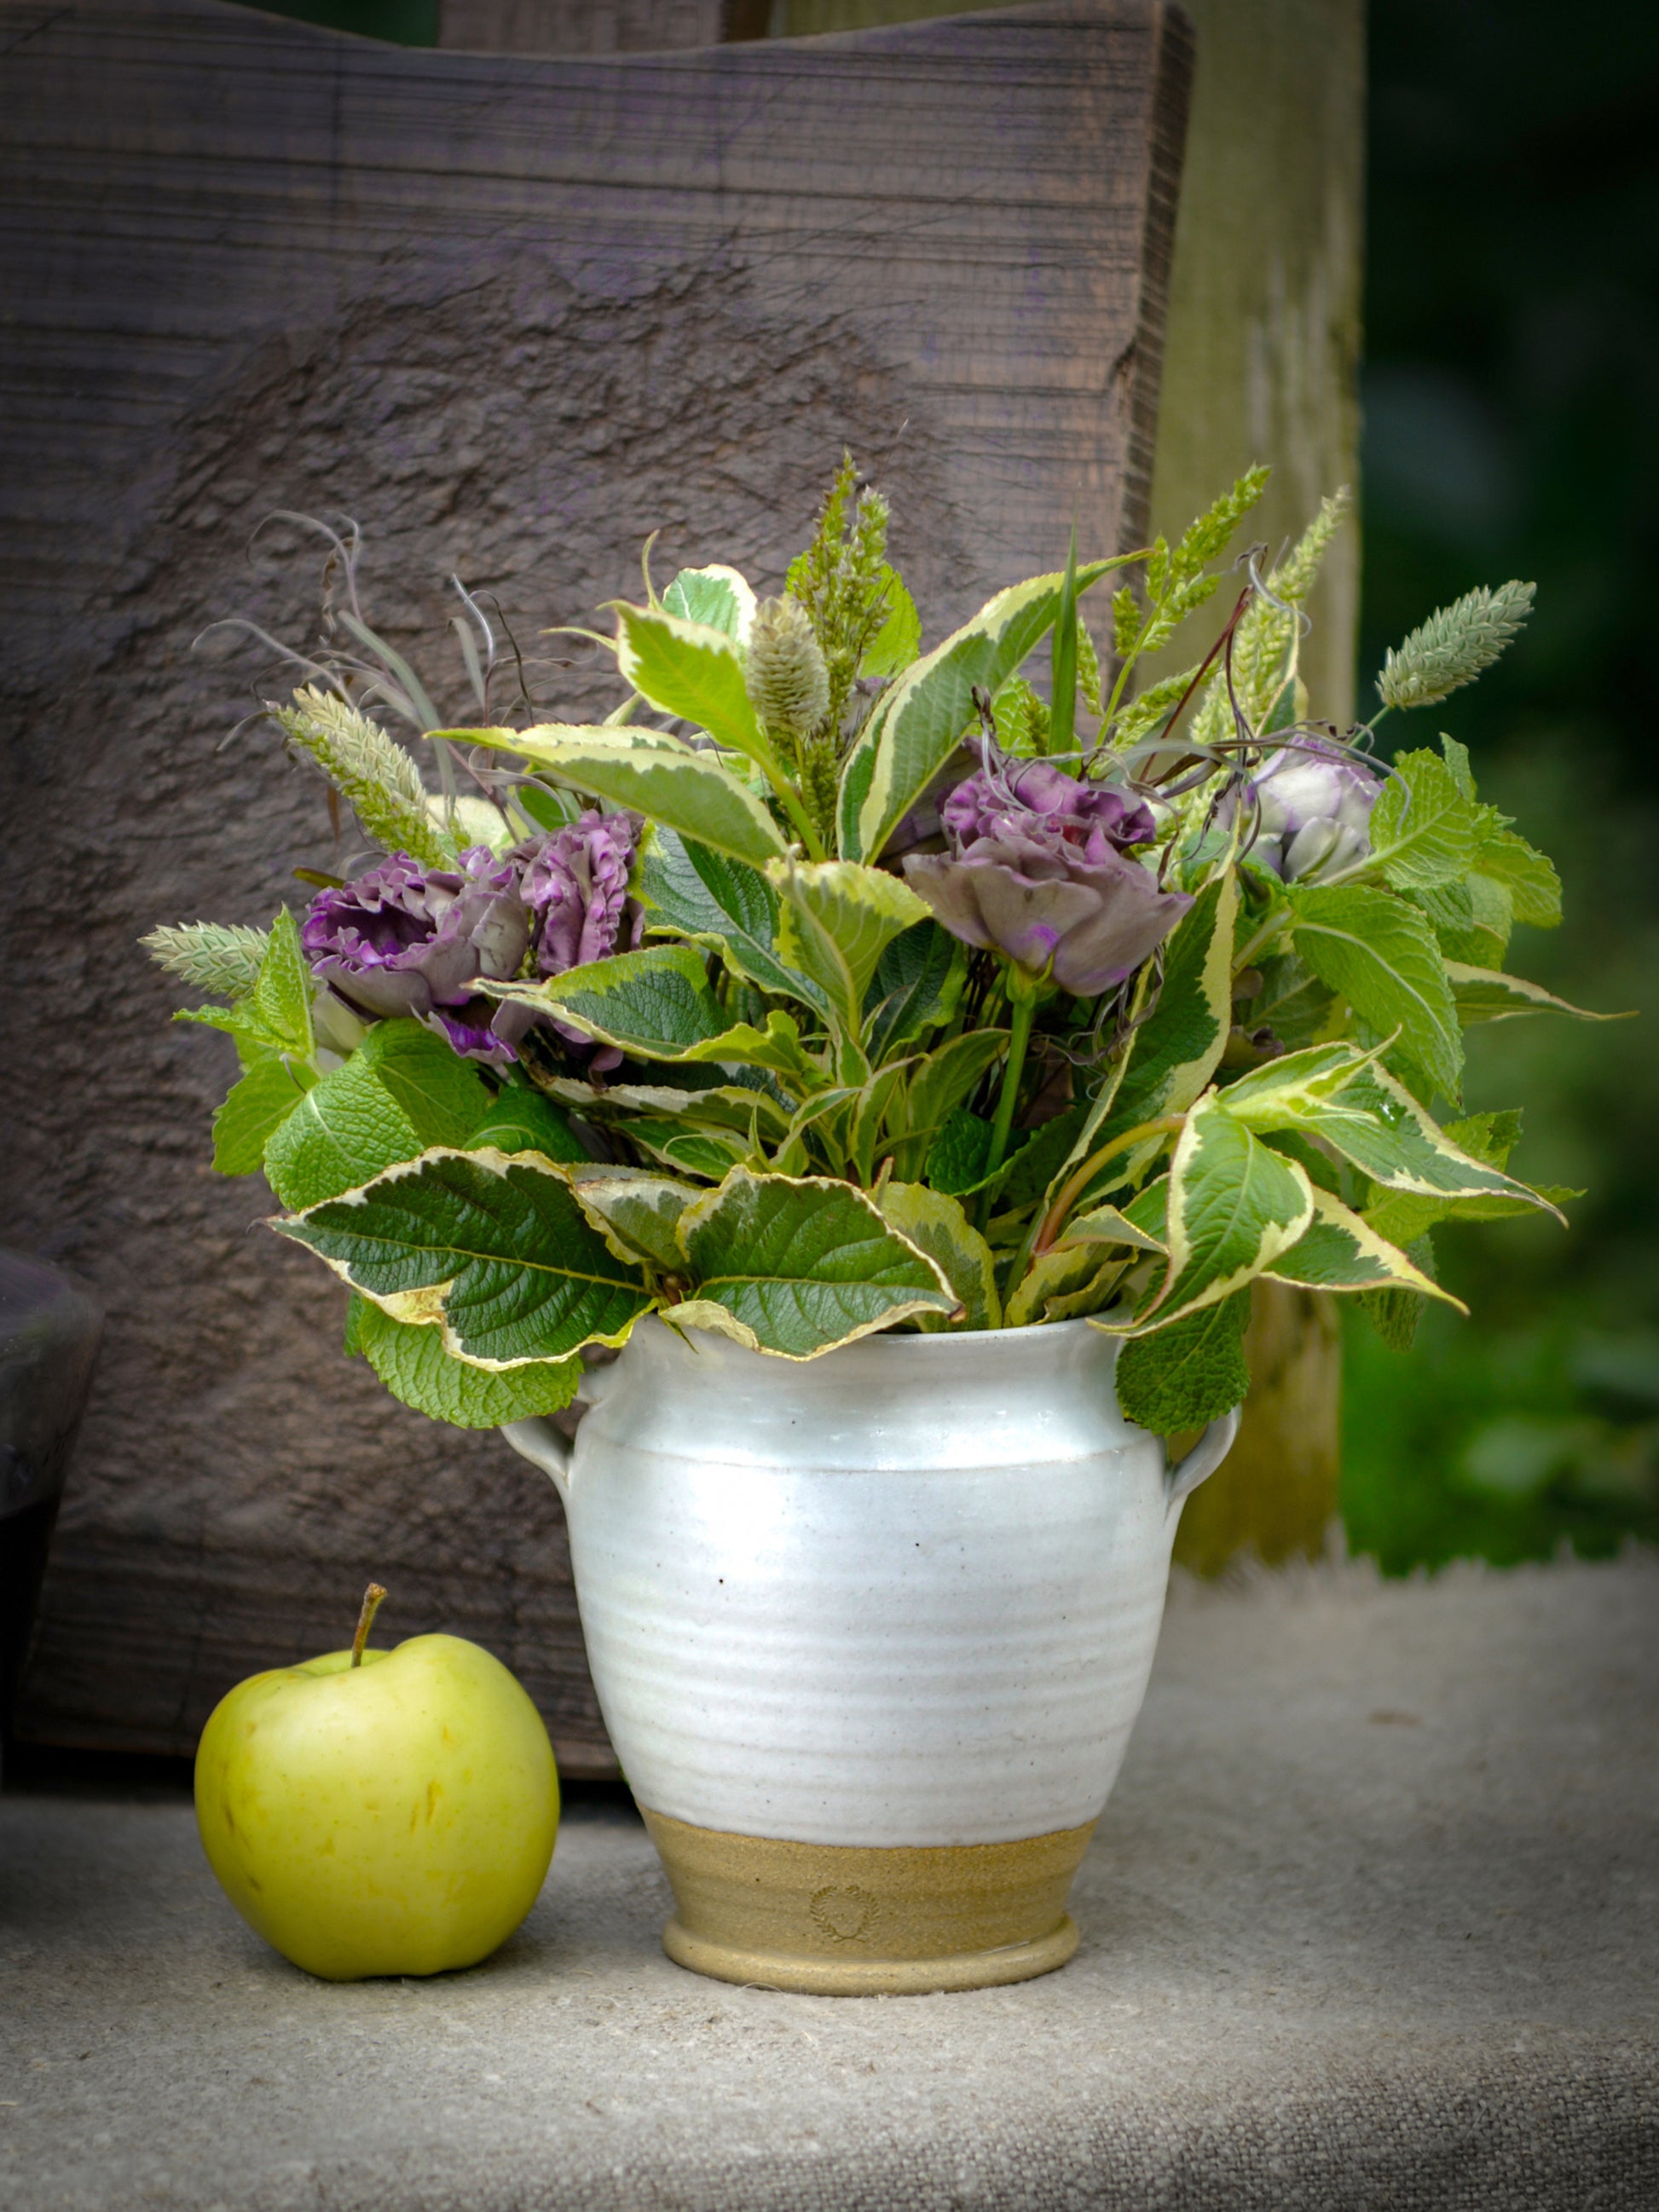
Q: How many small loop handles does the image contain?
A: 2